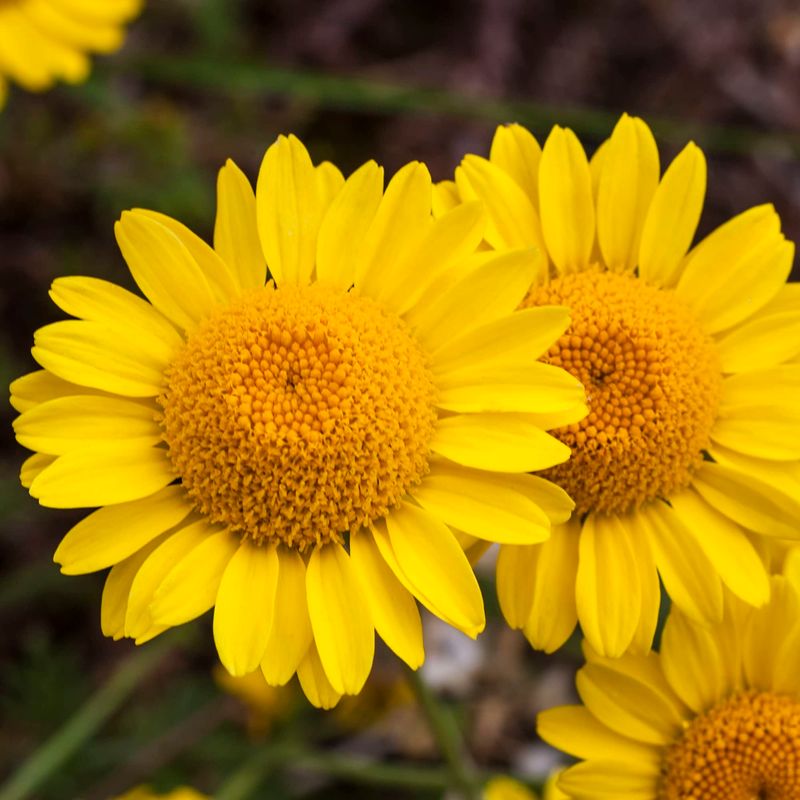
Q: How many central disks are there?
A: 3